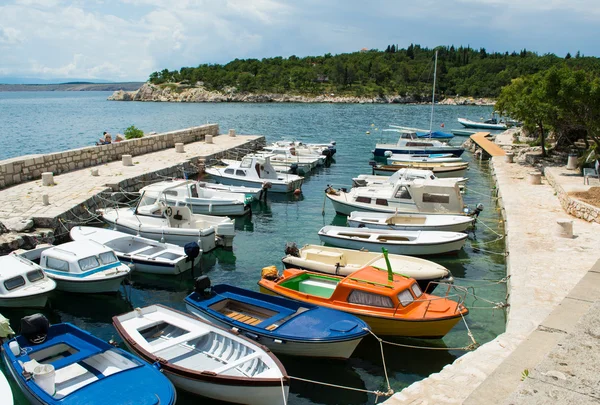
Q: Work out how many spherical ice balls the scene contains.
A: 0